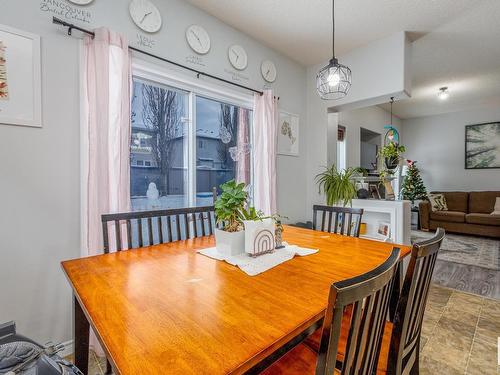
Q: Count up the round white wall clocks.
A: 5